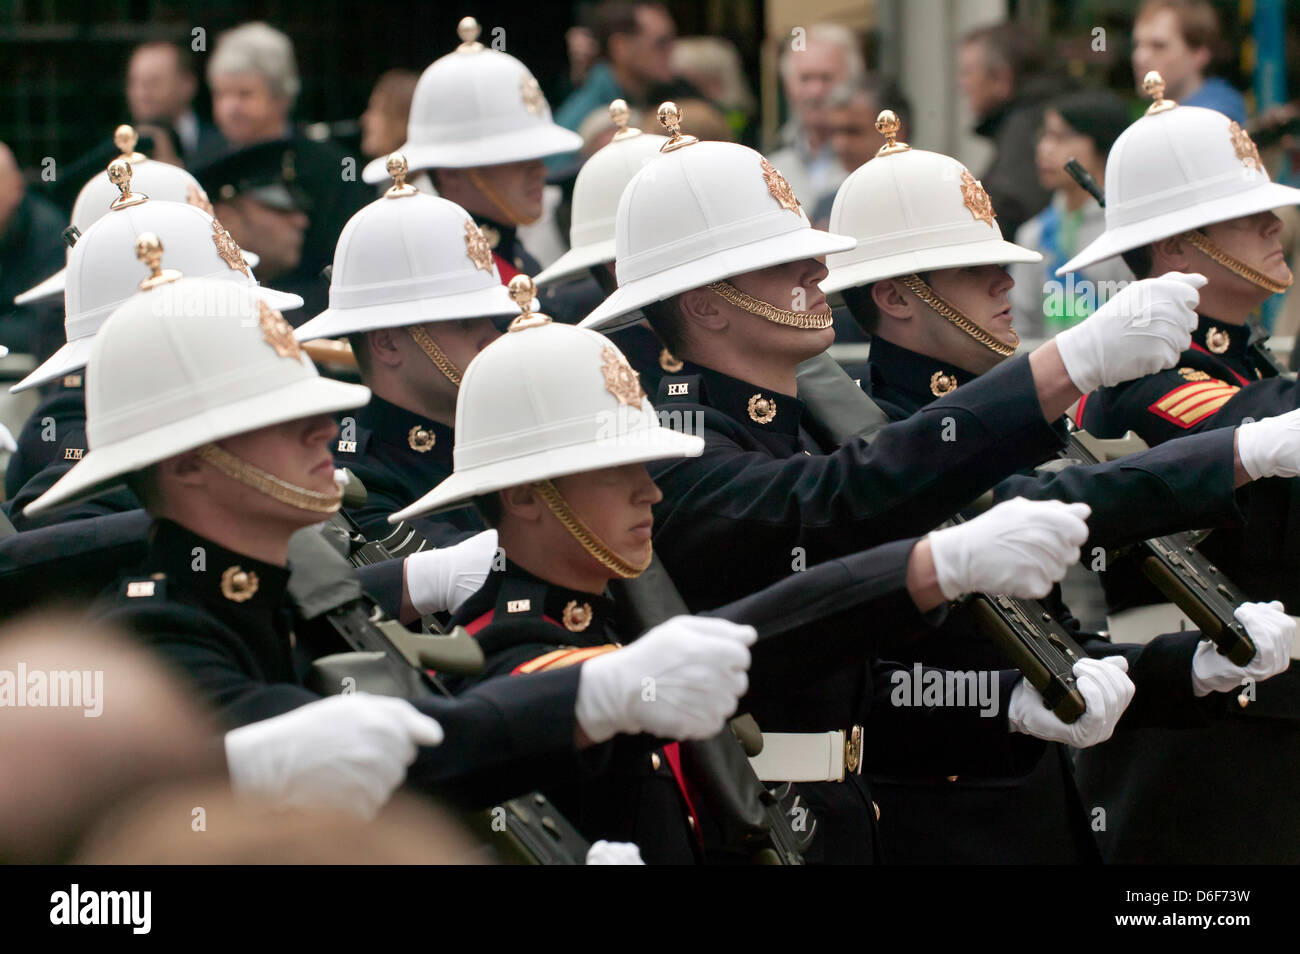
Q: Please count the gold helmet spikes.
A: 10